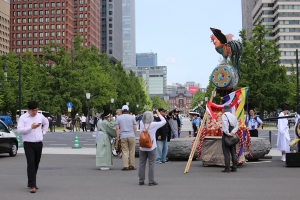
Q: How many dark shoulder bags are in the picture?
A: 1